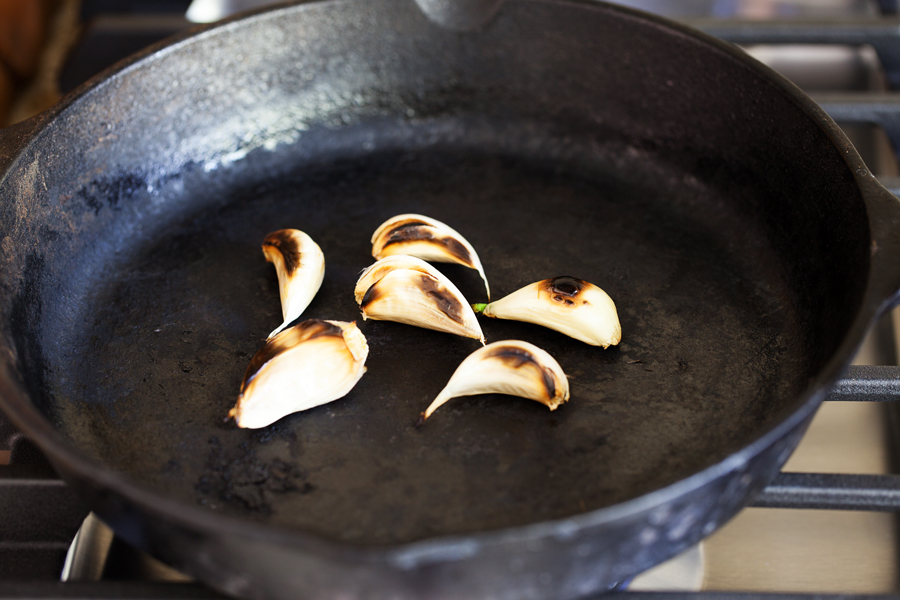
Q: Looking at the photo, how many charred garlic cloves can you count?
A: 6